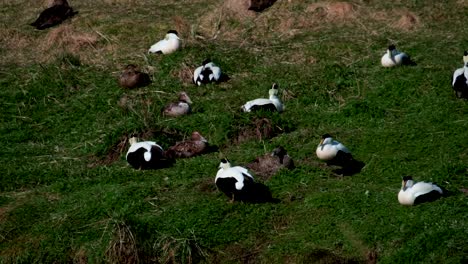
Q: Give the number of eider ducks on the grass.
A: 15